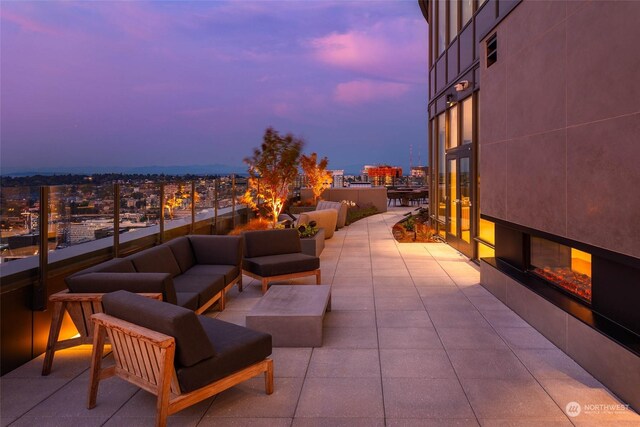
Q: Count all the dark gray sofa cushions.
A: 12